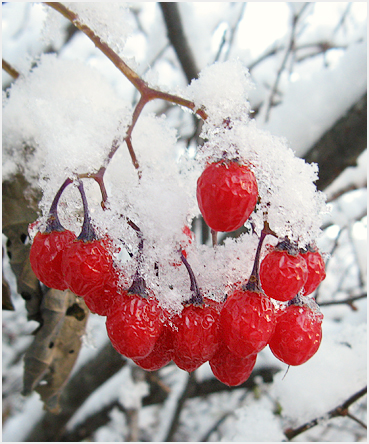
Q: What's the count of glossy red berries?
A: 12